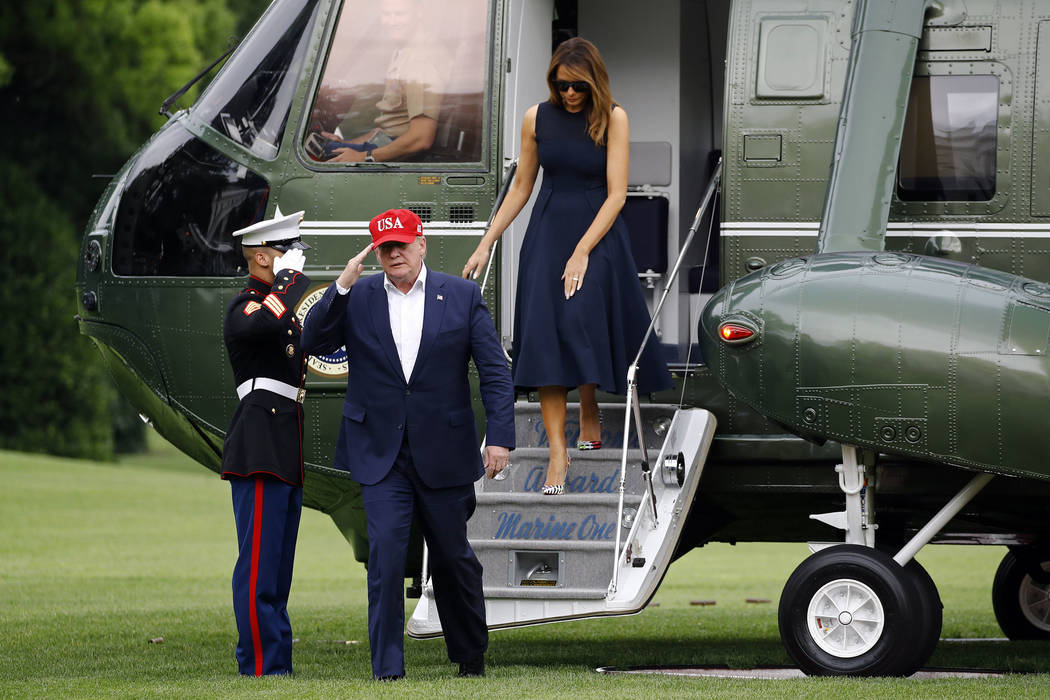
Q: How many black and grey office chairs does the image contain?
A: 0